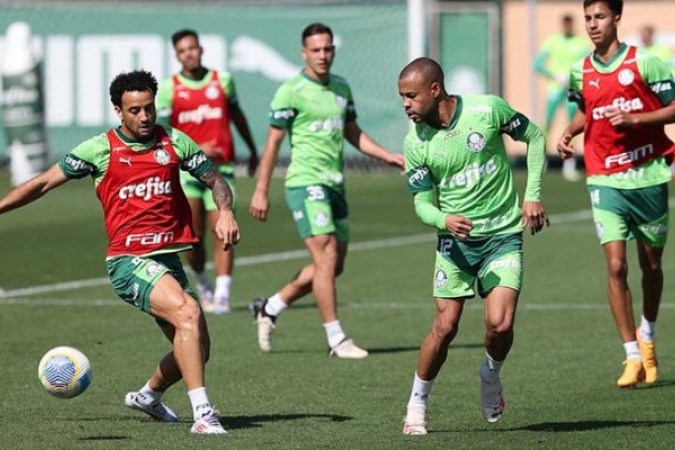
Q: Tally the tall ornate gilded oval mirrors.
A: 0